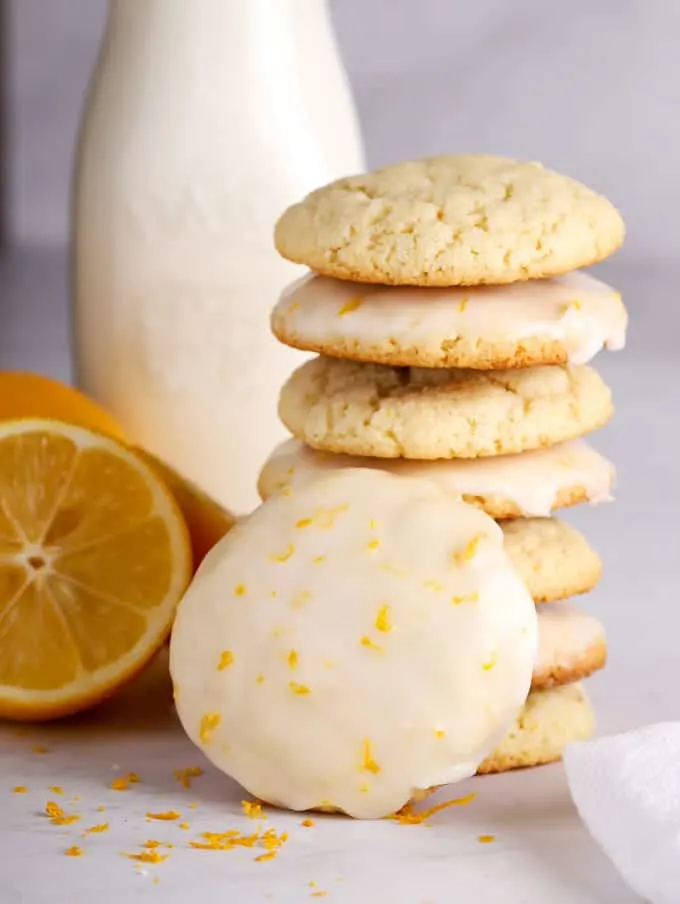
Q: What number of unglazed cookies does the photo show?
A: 4